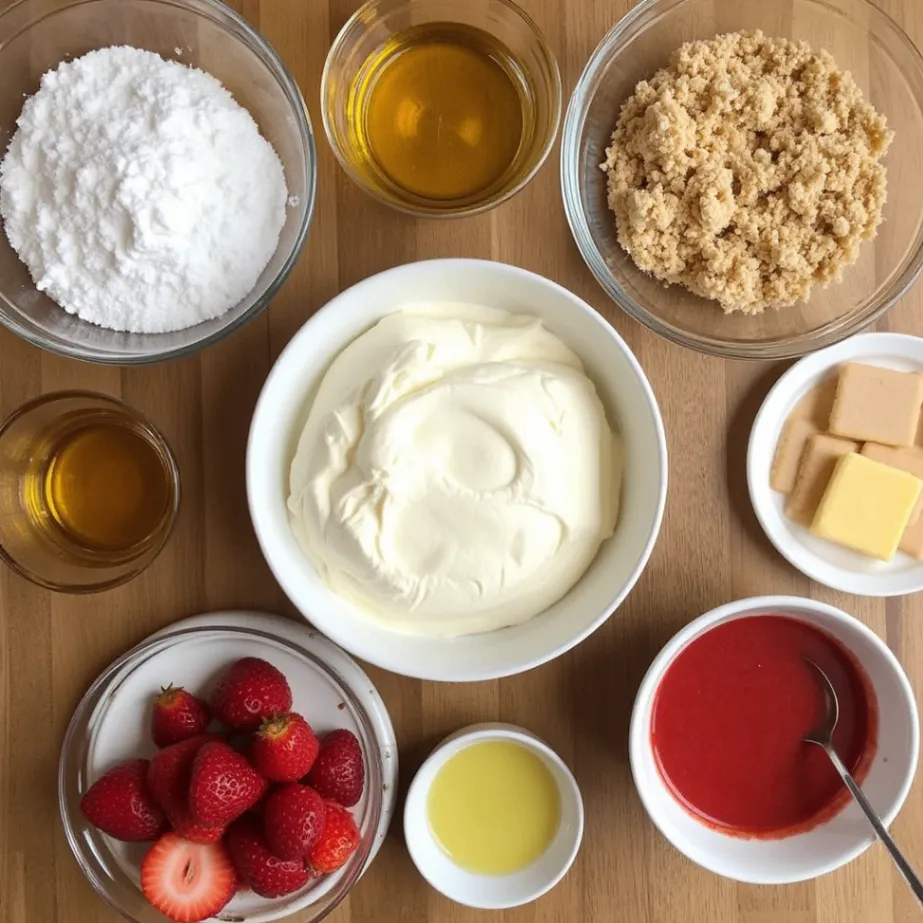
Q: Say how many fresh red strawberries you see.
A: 11